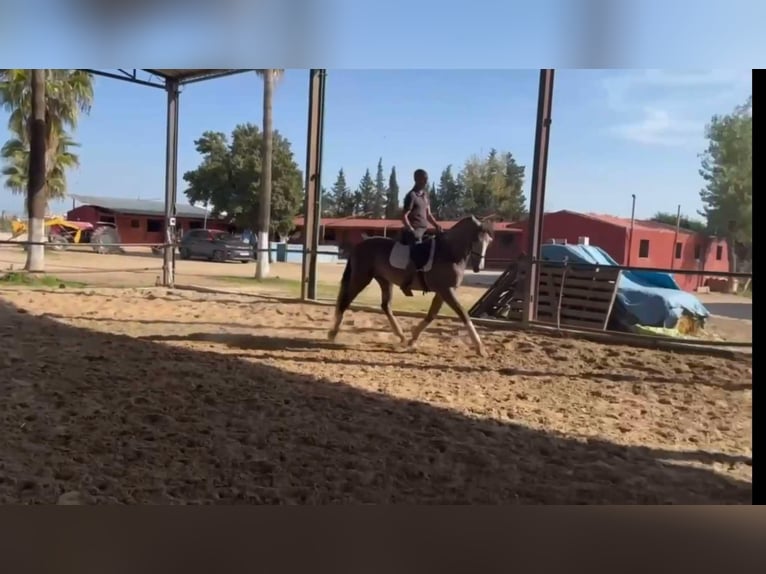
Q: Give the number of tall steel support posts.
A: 3